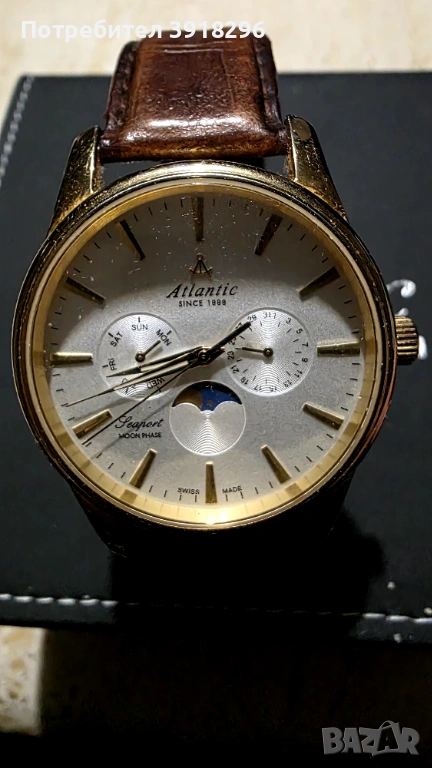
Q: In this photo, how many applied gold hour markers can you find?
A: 12